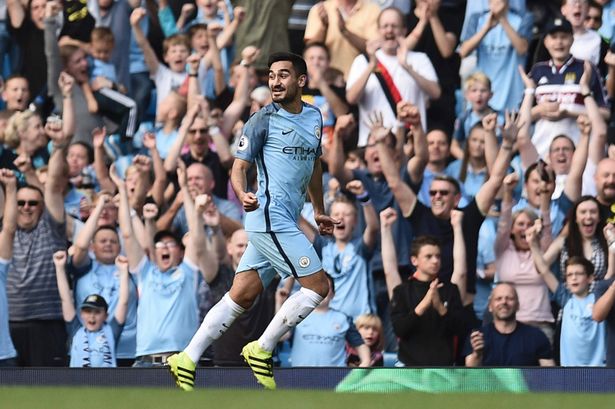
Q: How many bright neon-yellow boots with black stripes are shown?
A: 2